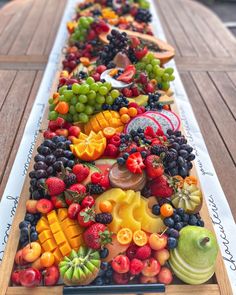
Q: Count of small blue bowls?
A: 0